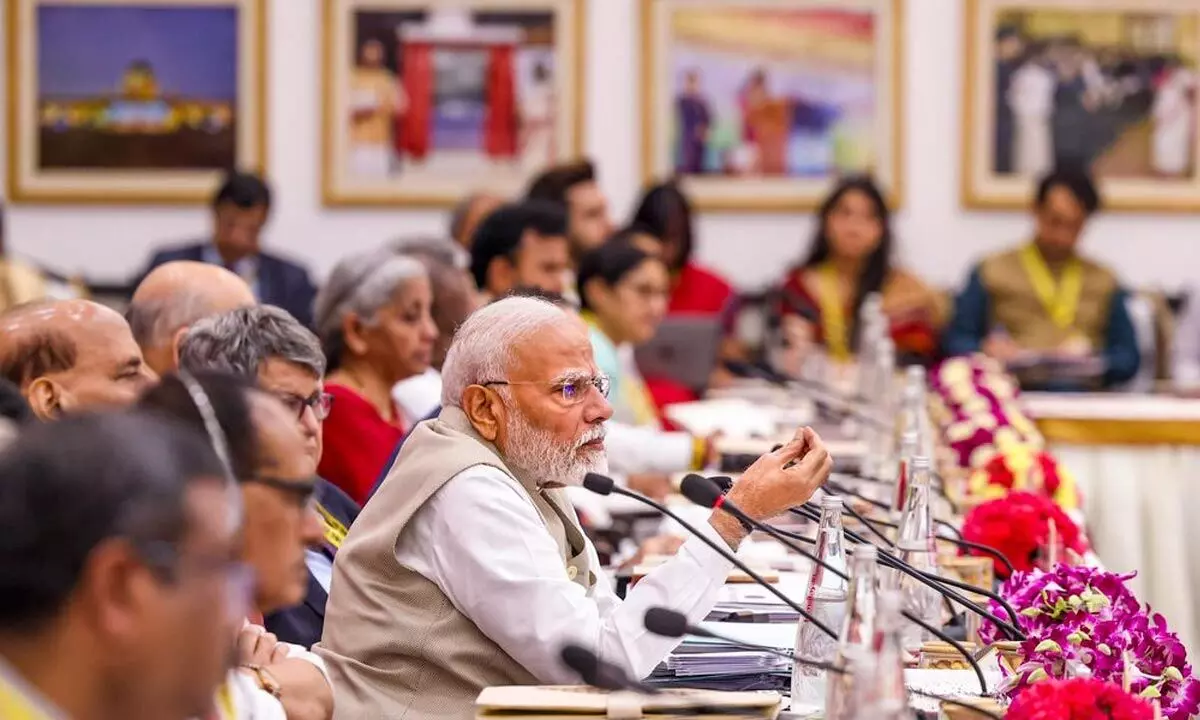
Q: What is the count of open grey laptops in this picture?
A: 1